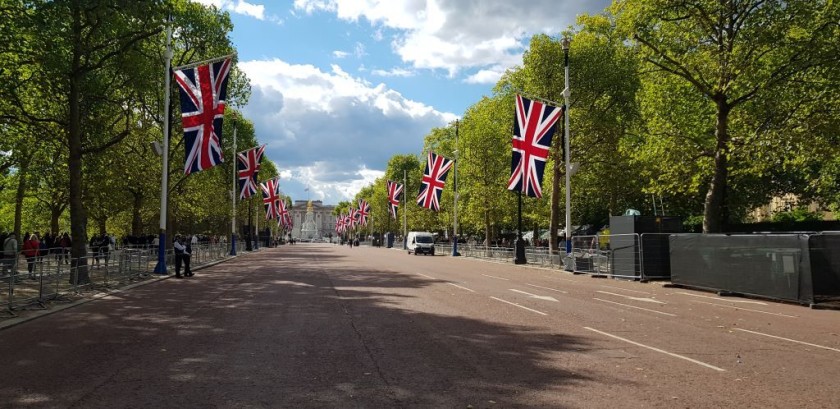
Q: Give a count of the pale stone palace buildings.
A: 1